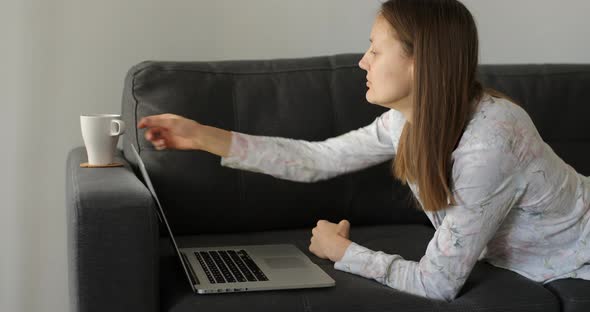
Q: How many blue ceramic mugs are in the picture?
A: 0